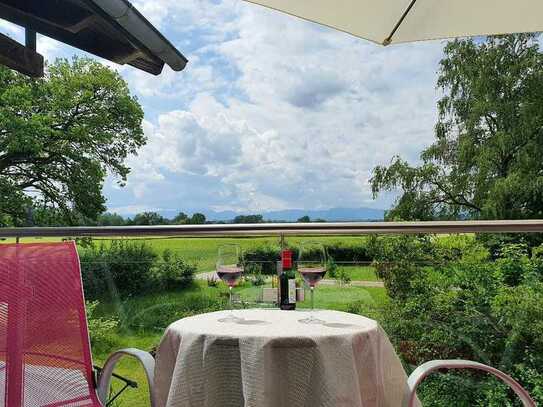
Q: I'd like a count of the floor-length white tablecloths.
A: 1